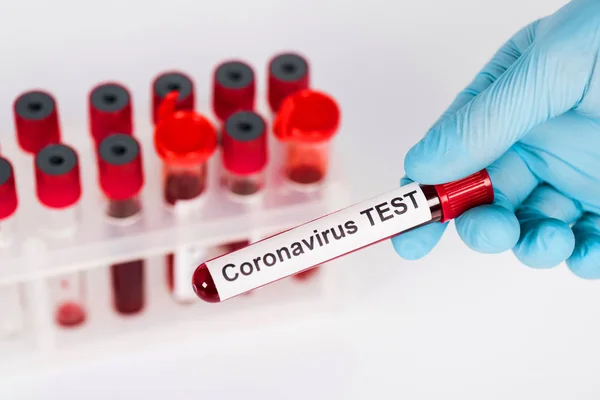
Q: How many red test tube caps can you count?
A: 12